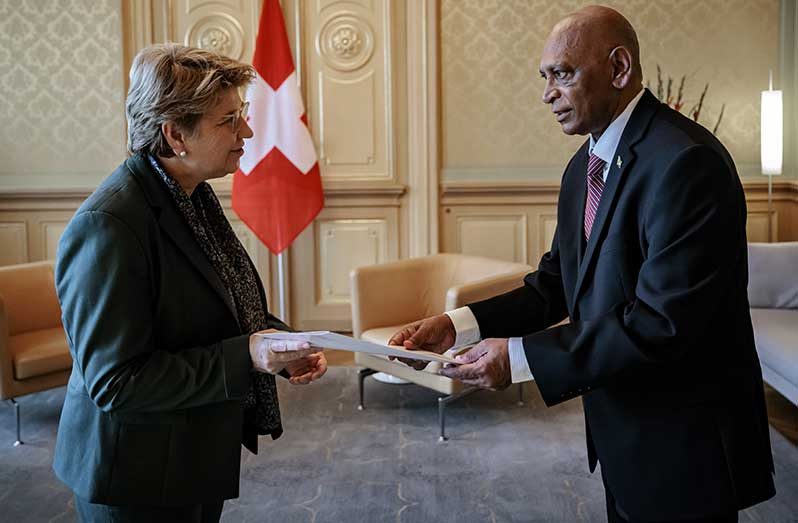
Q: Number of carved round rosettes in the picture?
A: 2